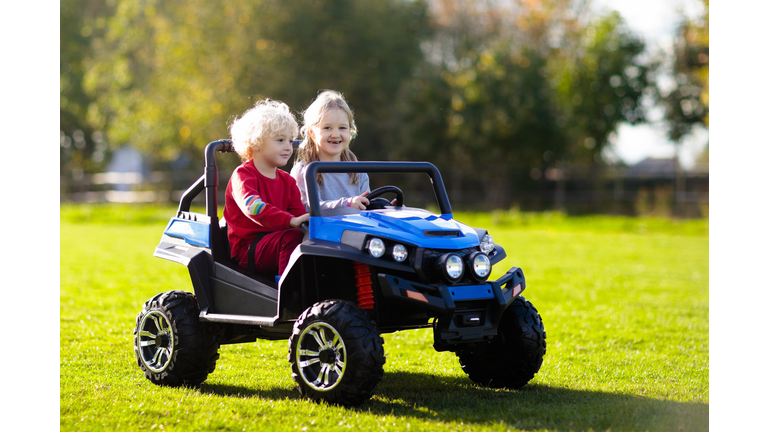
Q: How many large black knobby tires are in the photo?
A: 3